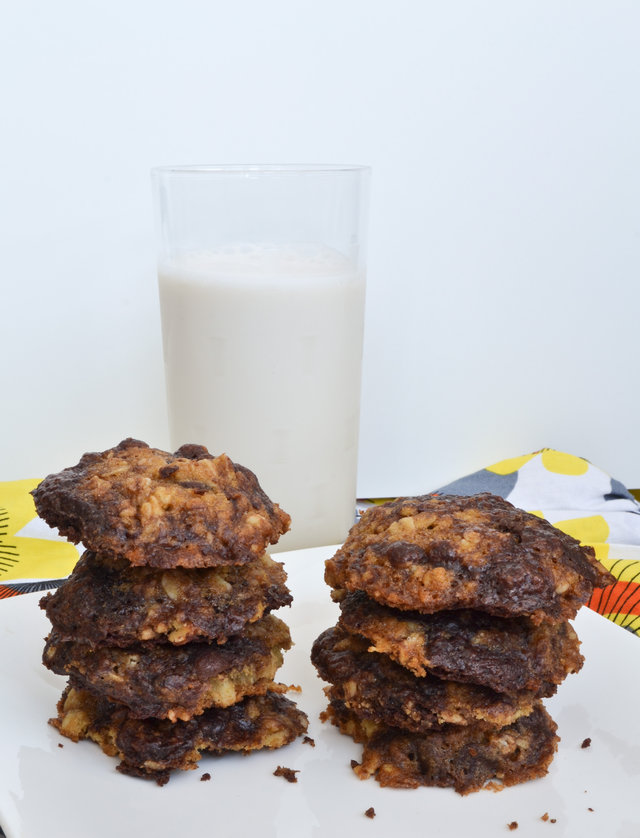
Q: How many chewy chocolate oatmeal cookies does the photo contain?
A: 8